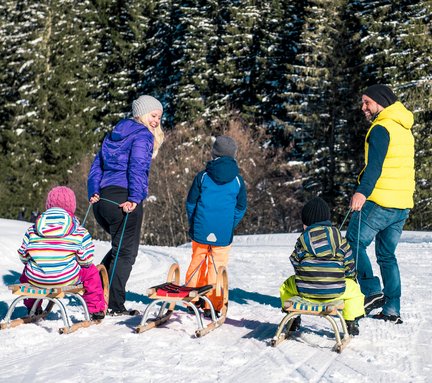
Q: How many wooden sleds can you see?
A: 3